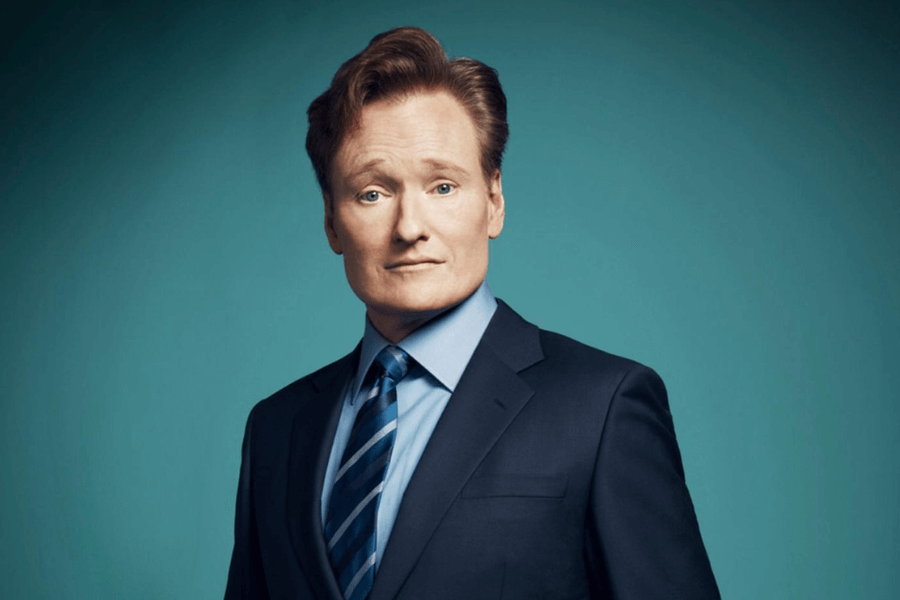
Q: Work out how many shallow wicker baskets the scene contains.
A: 0